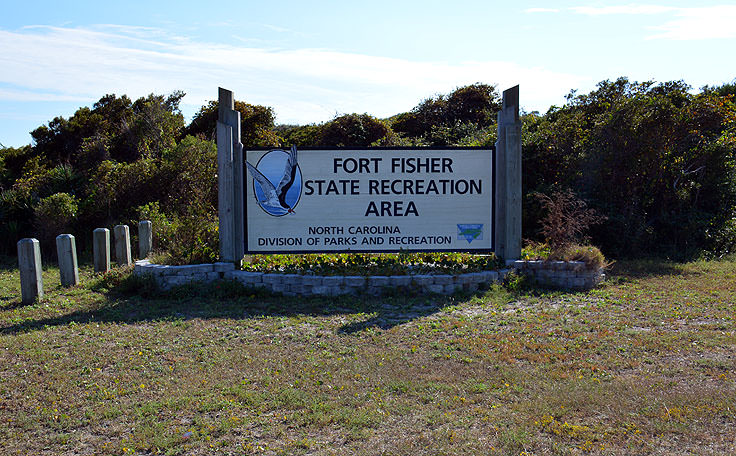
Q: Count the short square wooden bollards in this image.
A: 5